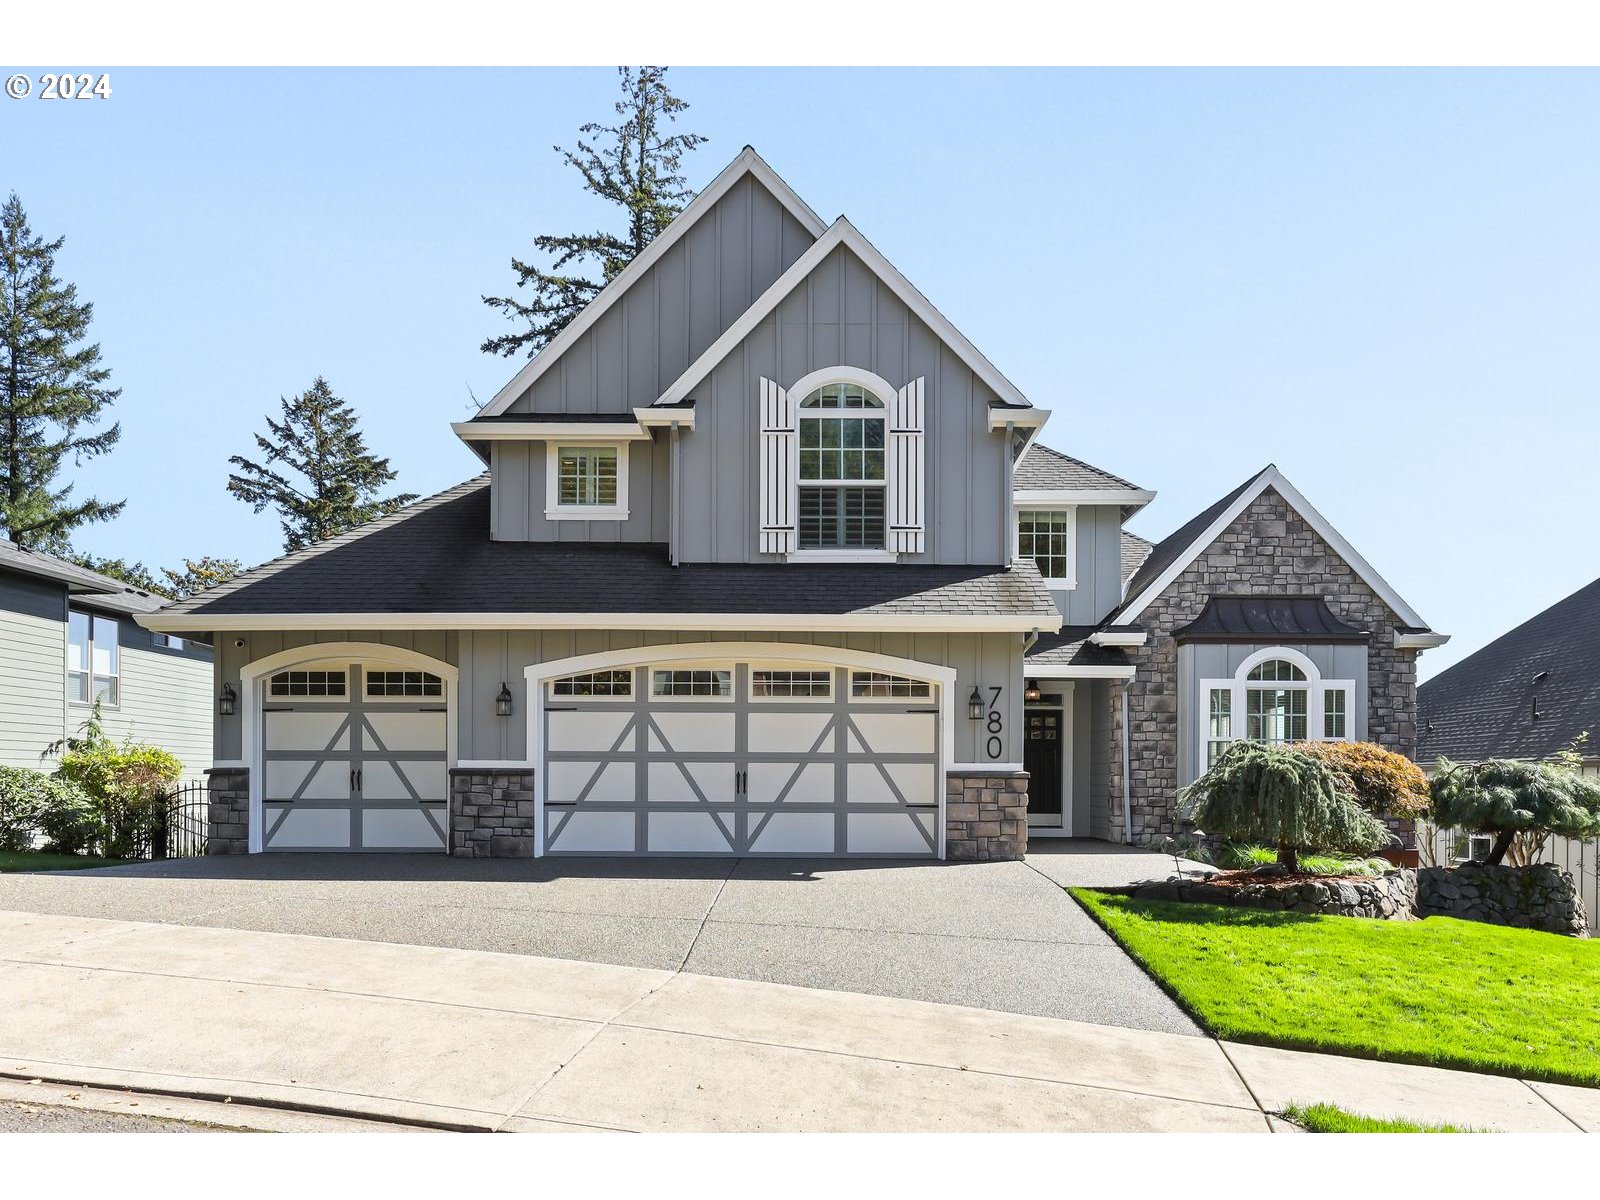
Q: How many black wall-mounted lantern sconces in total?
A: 3